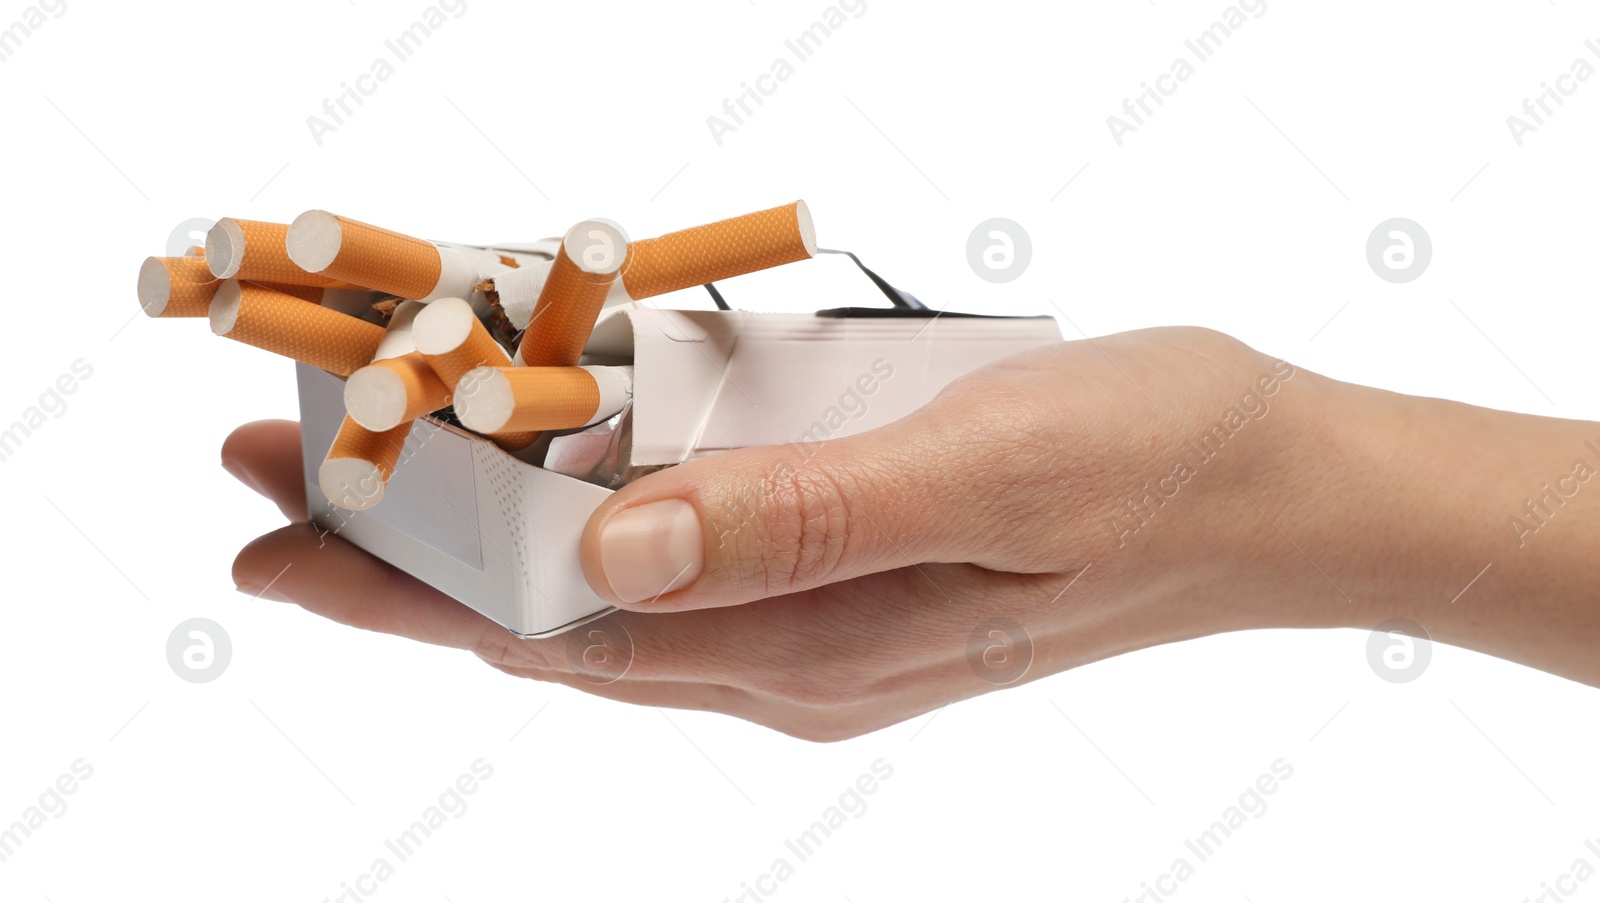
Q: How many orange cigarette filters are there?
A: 11